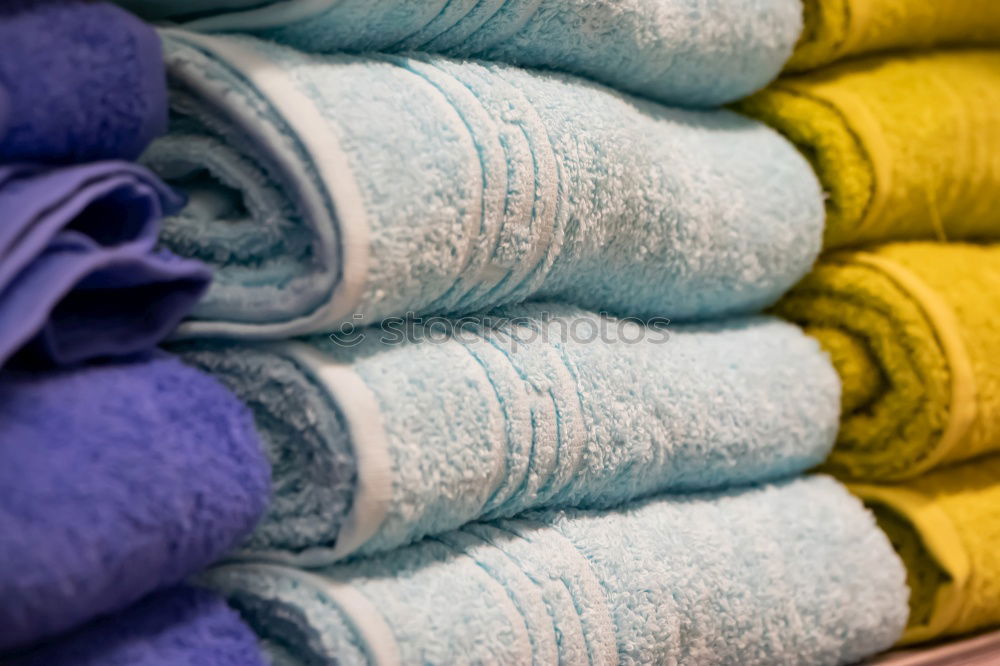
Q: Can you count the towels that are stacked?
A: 12